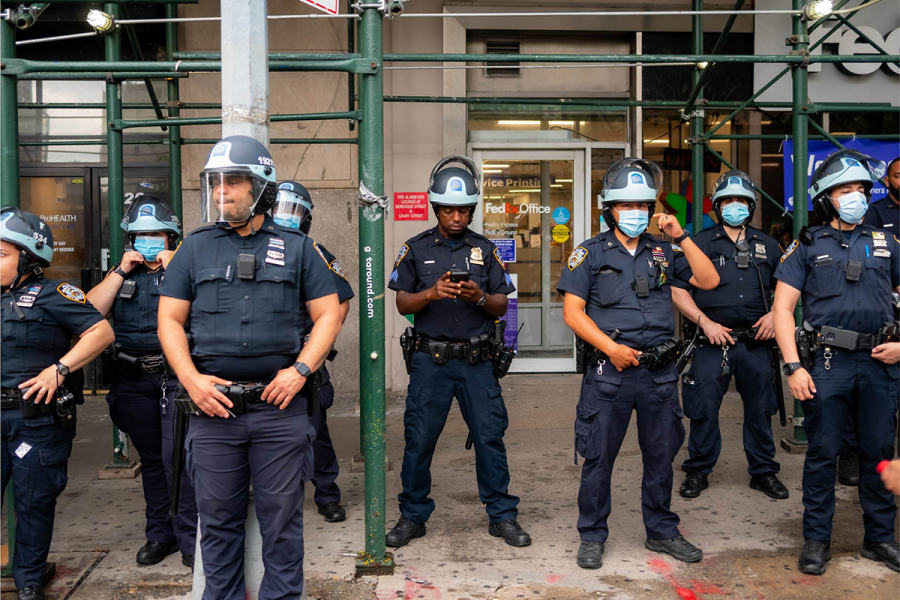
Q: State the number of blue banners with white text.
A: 1